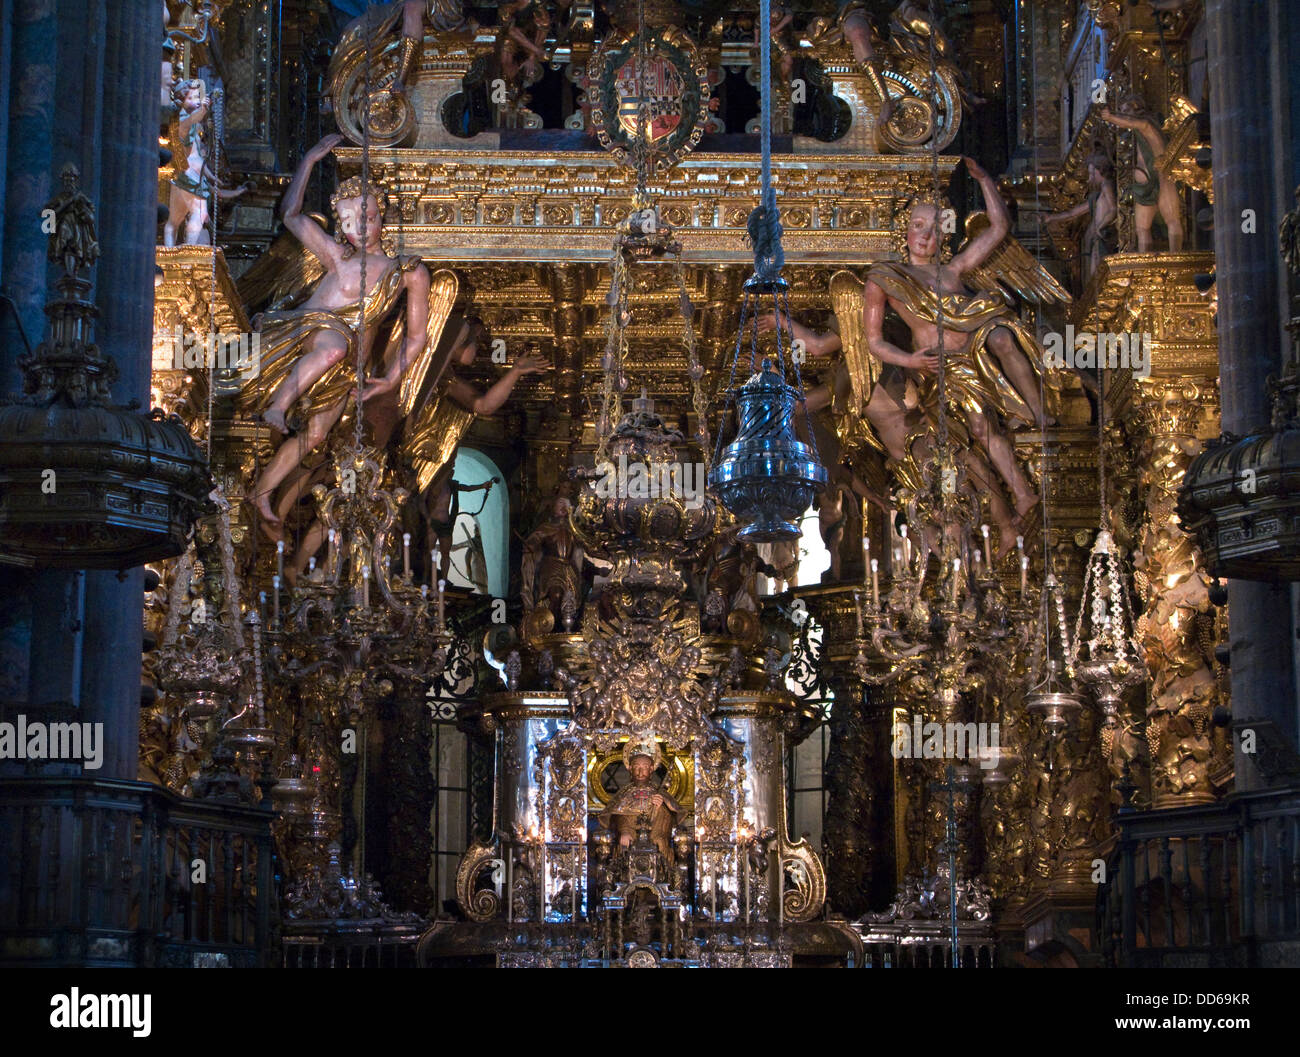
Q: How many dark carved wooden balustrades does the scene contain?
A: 2